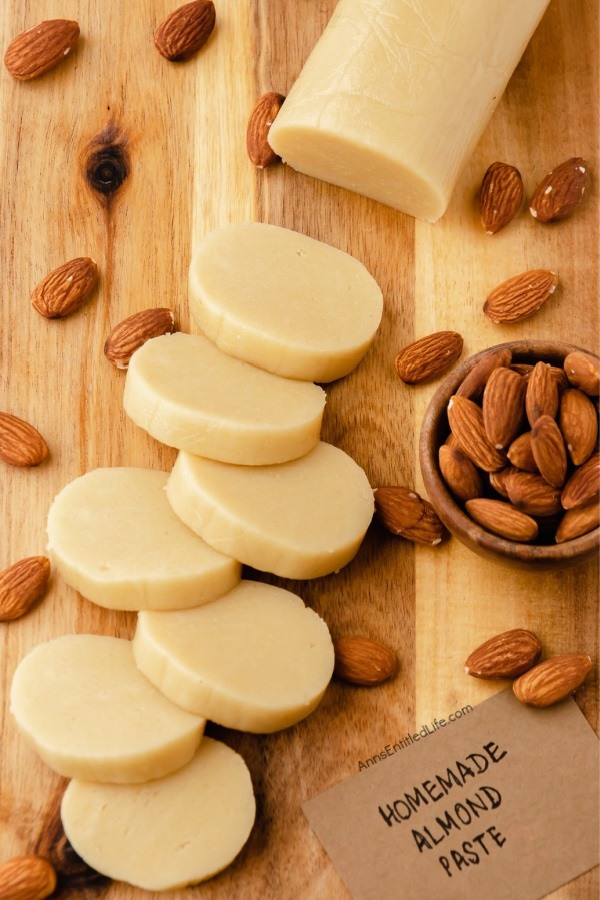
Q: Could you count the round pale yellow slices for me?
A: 7